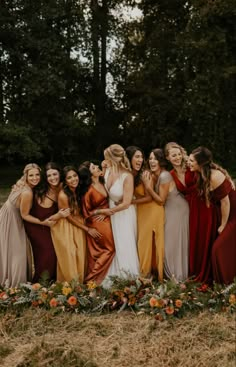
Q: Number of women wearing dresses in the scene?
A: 9